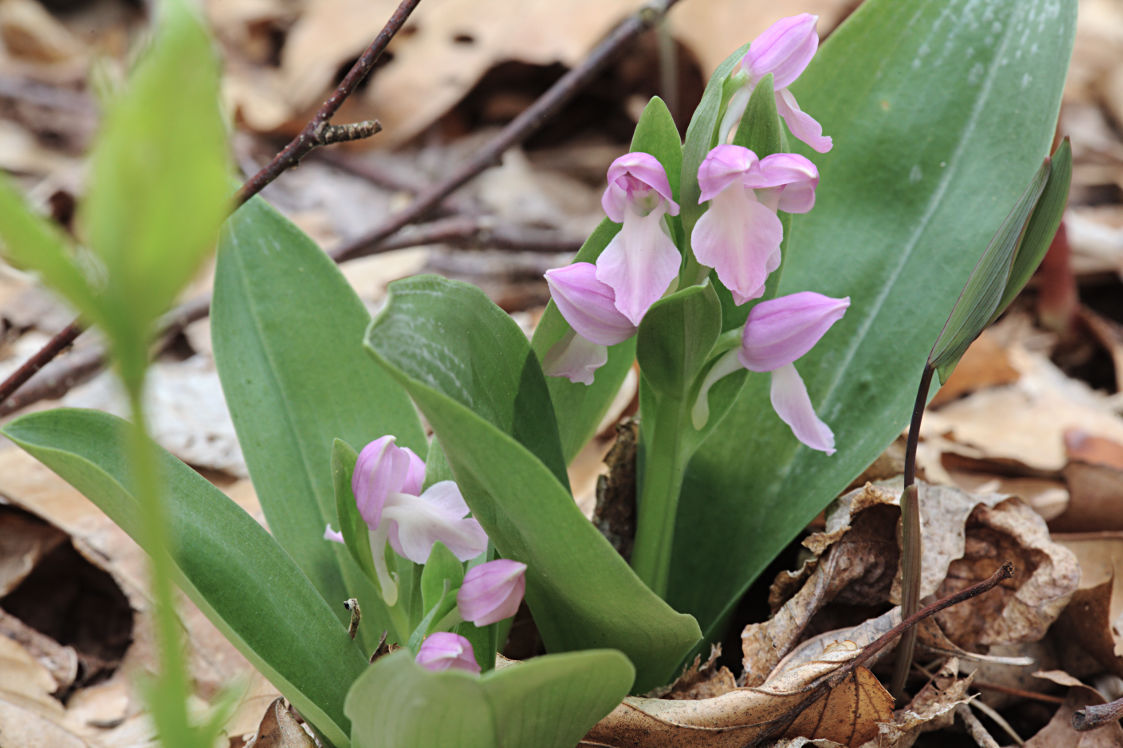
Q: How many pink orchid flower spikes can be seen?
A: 2